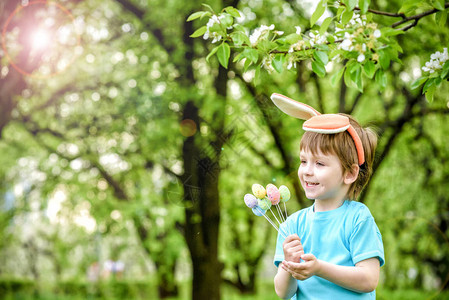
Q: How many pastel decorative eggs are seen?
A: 6